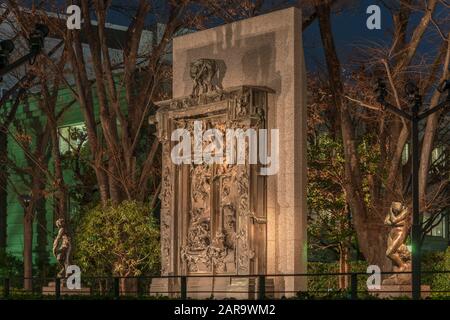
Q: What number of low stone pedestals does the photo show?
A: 2